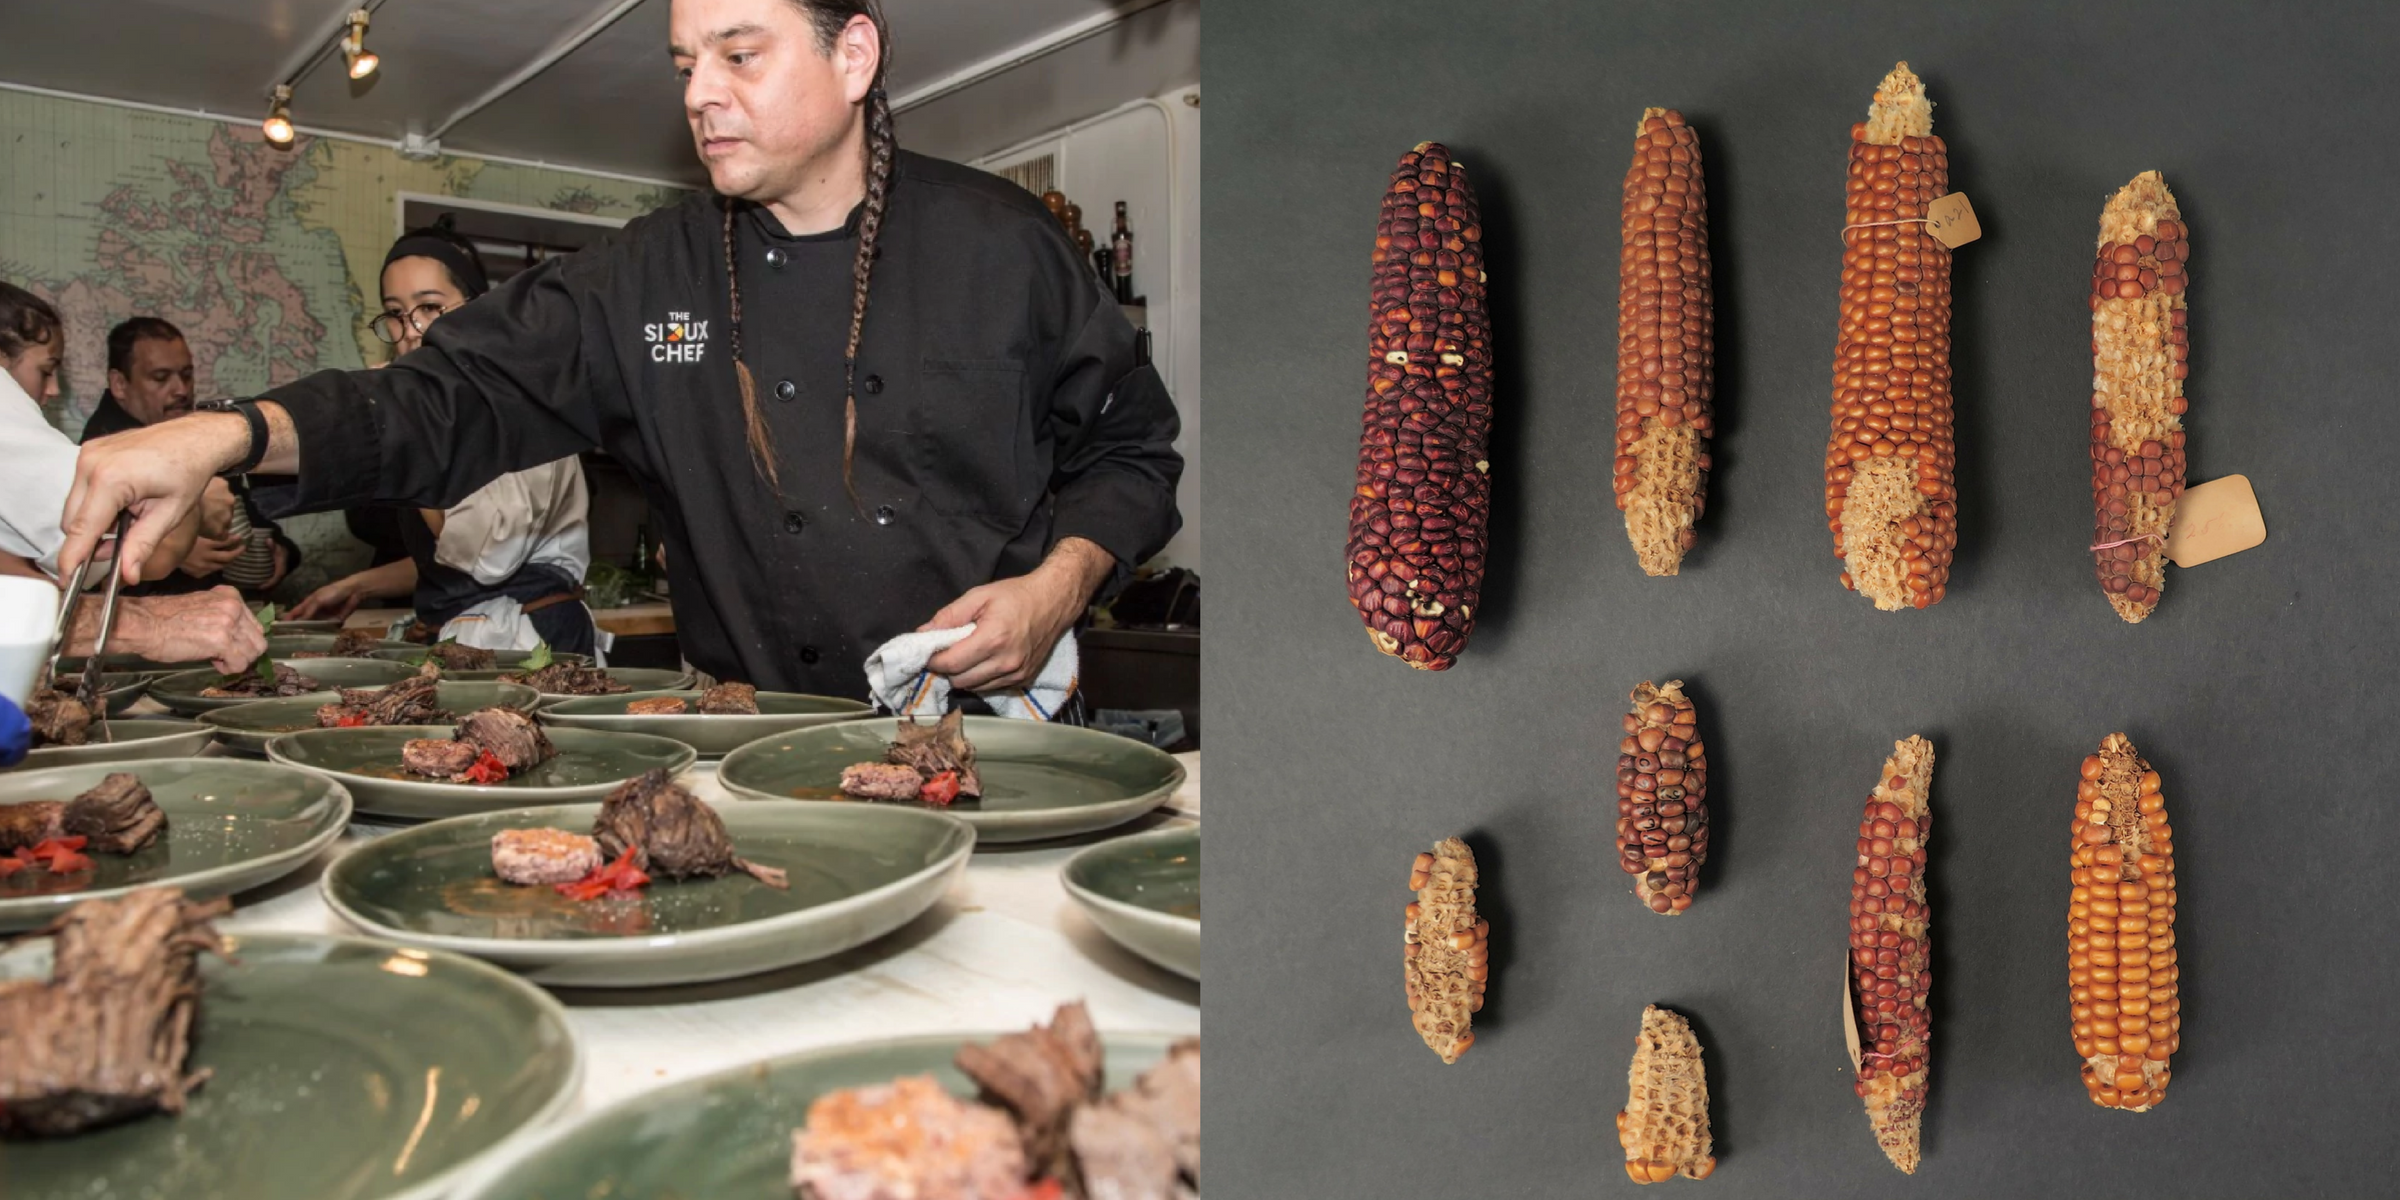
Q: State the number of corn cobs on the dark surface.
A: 9